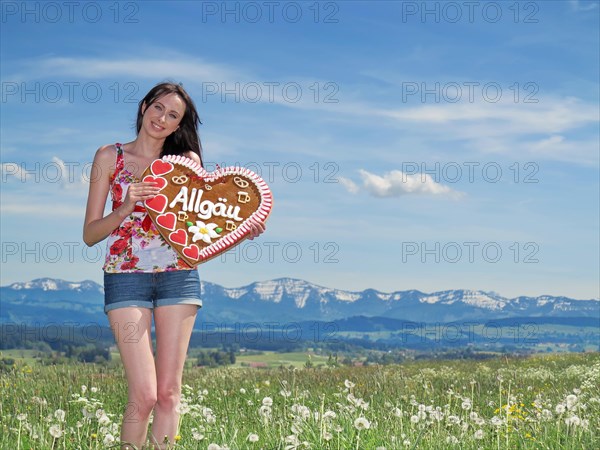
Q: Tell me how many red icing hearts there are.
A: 6